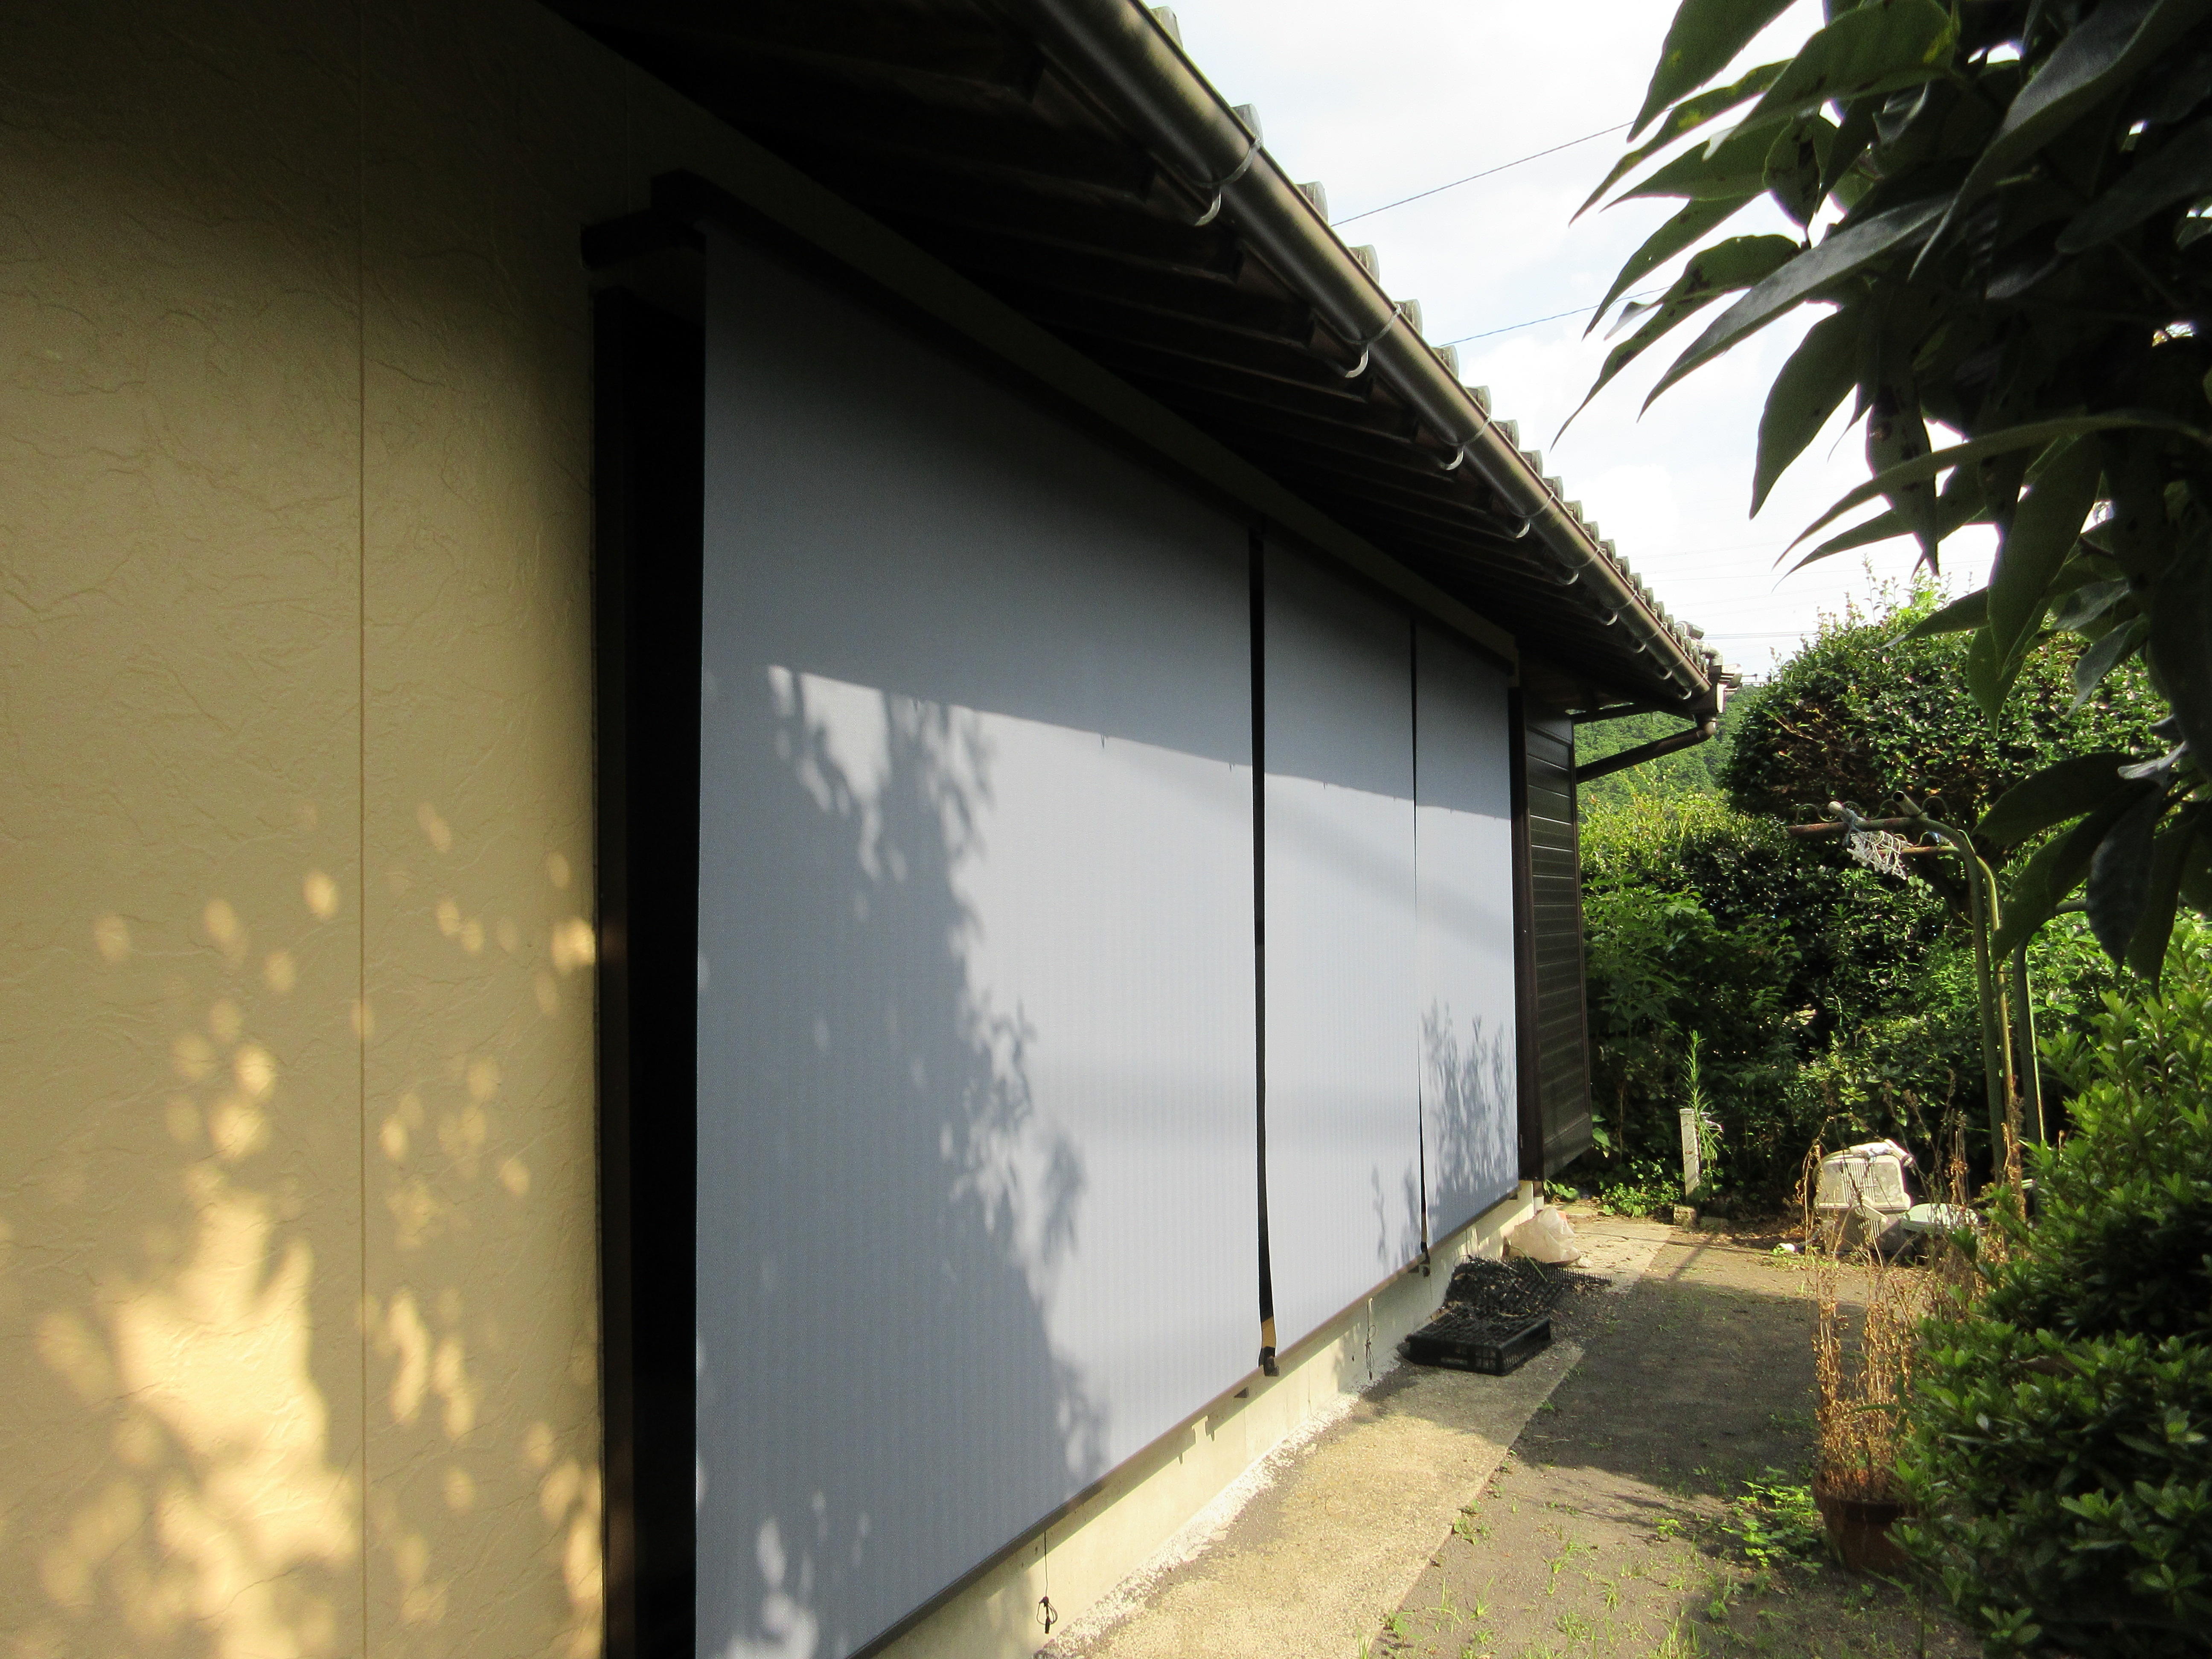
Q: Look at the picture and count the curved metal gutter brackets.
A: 9